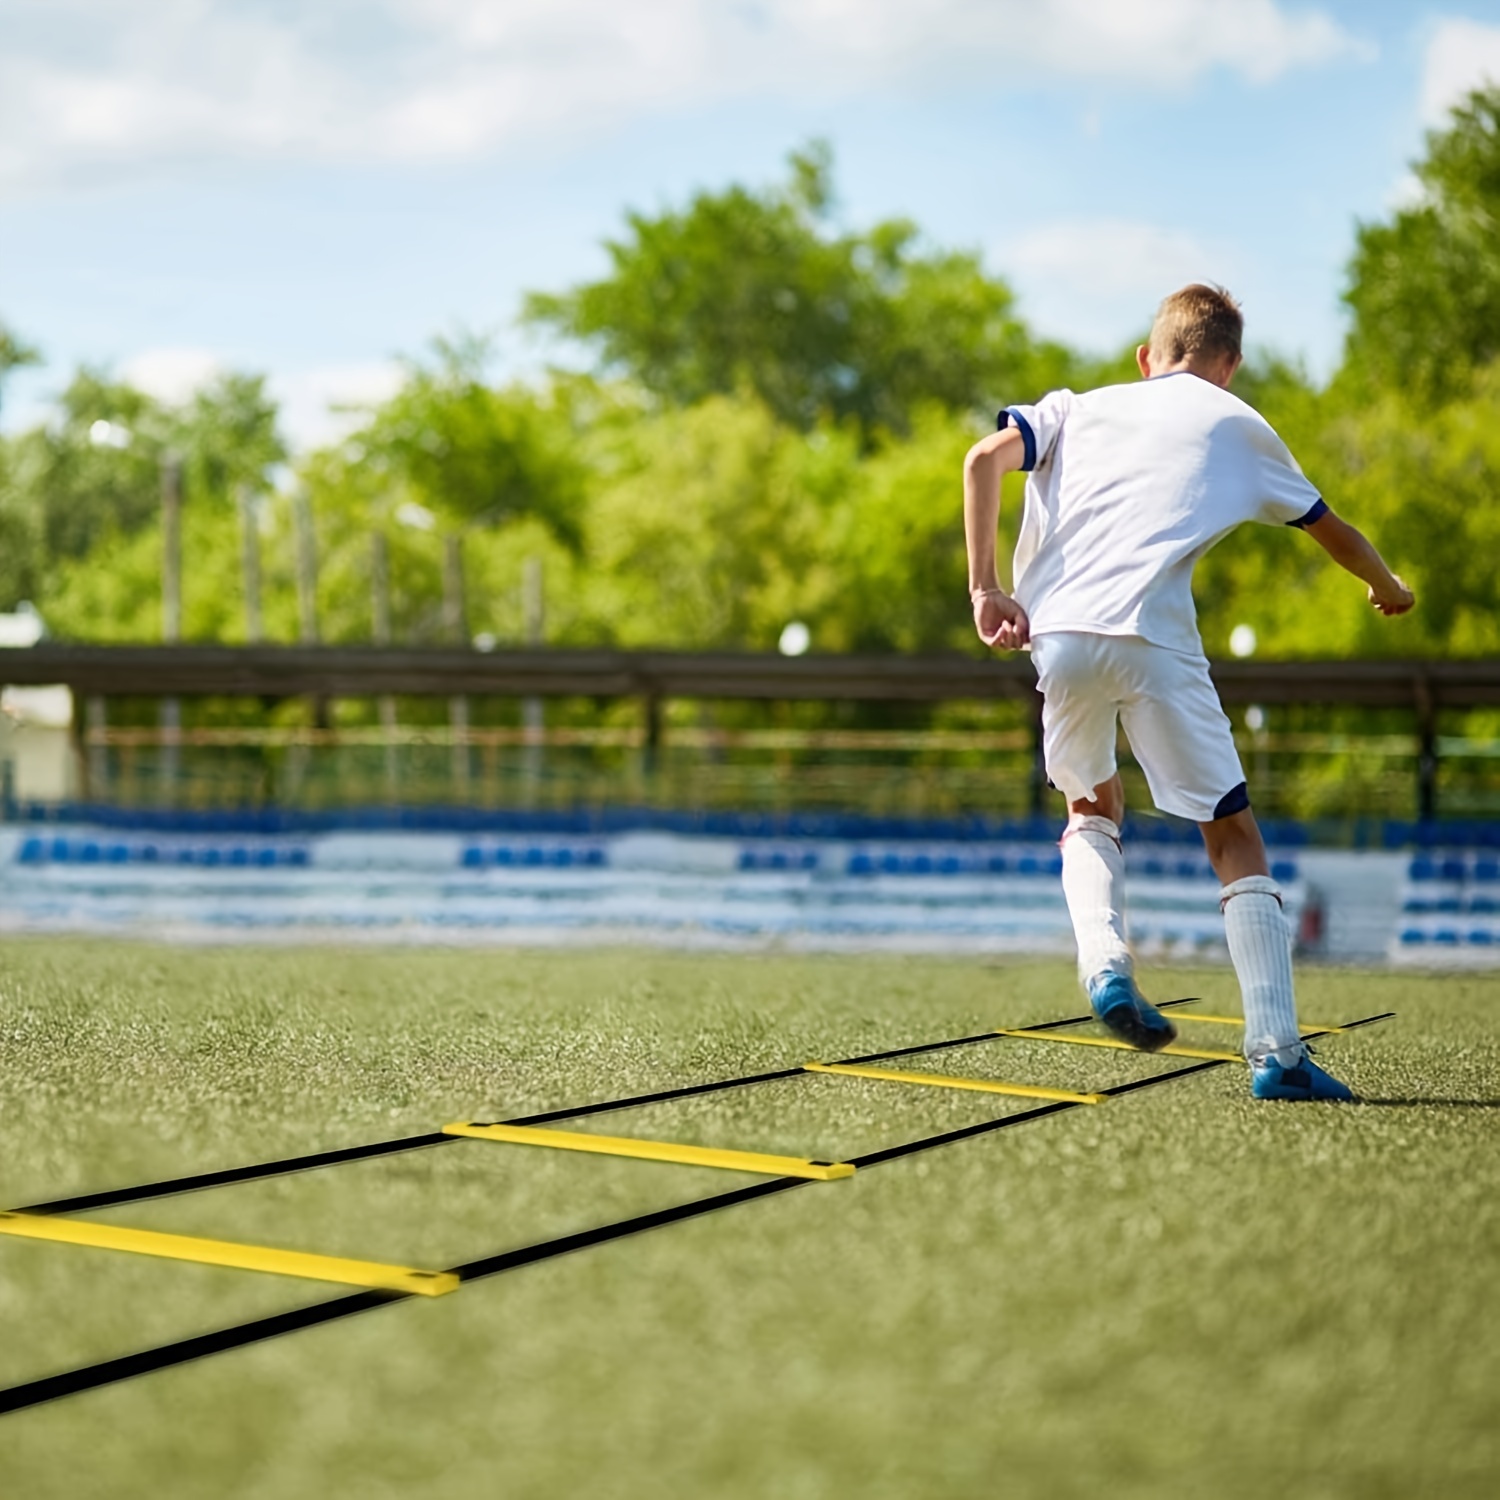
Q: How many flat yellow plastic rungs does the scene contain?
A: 5